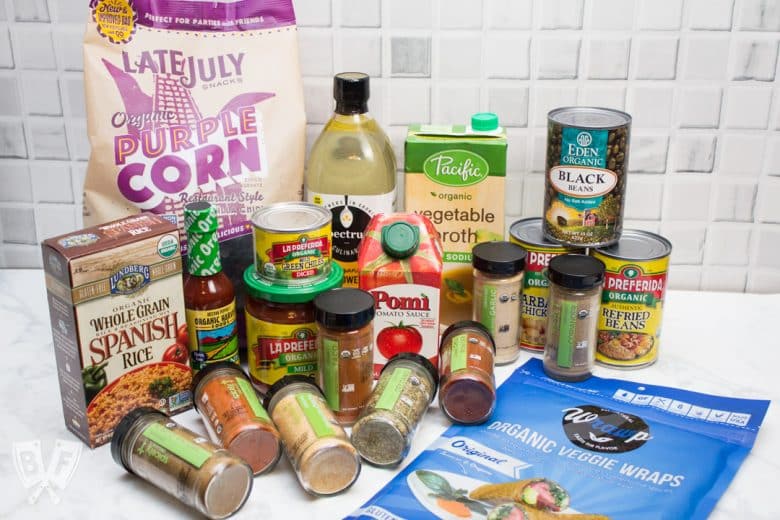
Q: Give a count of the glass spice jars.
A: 8